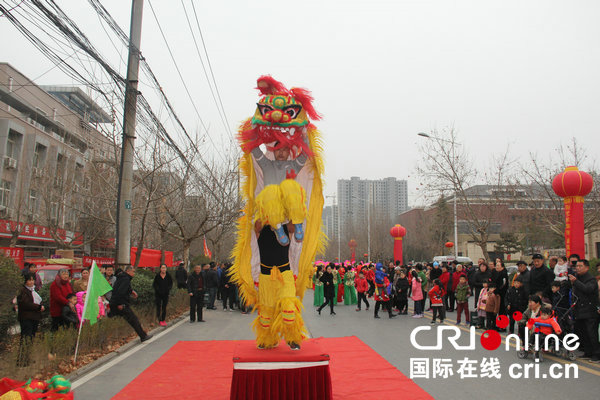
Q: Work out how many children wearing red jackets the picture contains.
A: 3